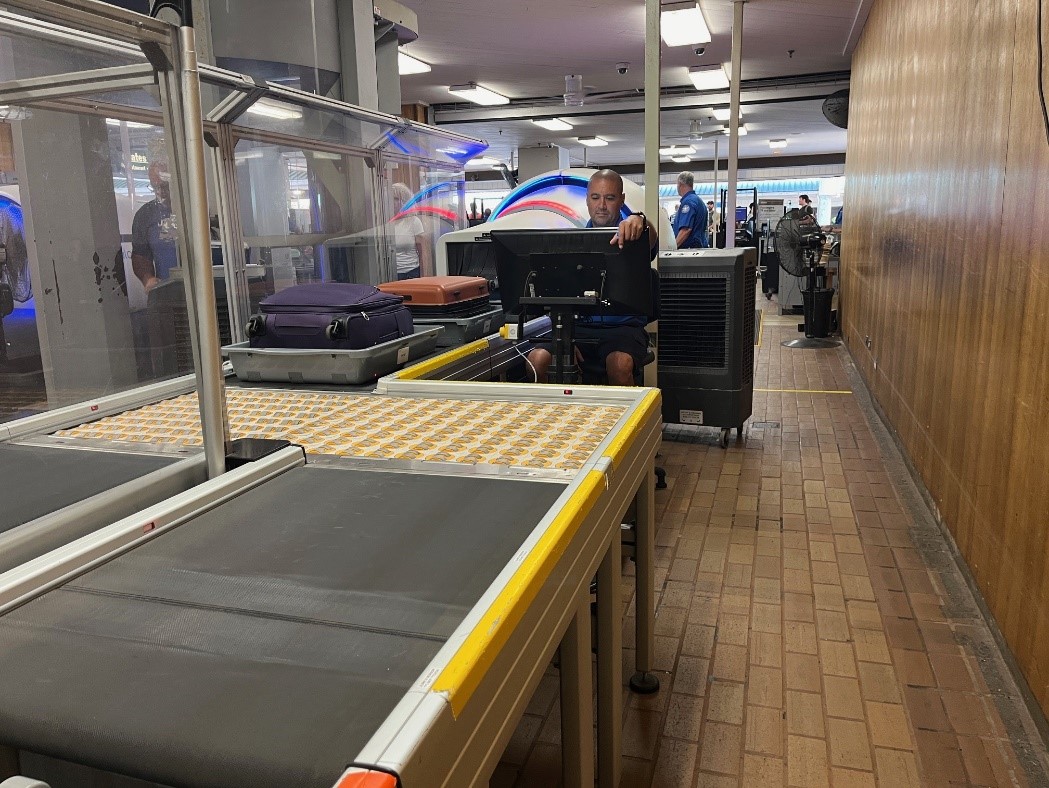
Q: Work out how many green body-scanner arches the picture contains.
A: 0